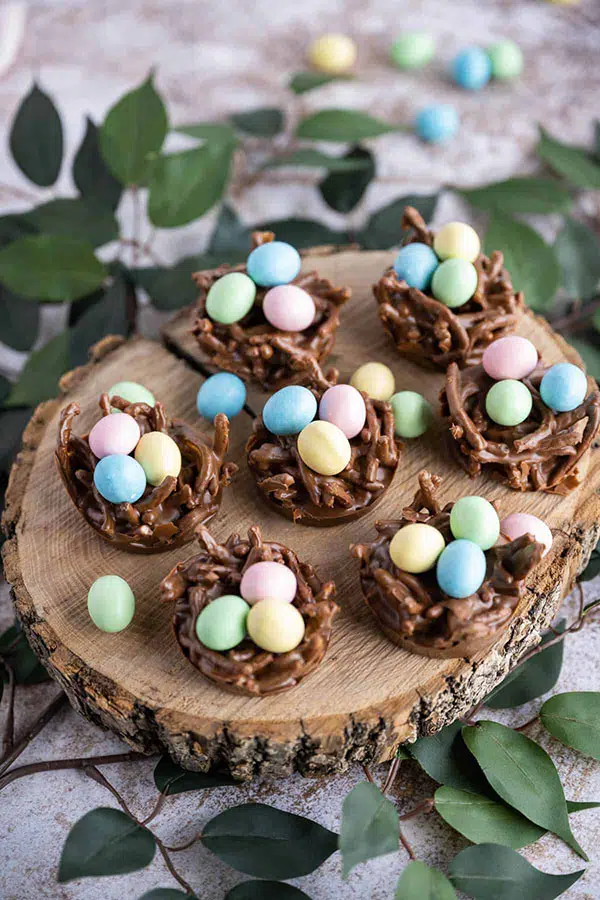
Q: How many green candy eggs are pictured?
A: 10